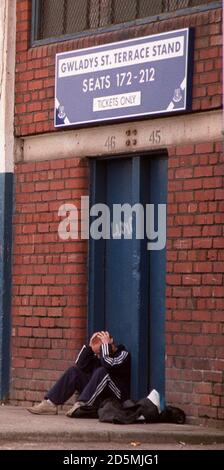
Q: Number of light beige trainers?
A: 2